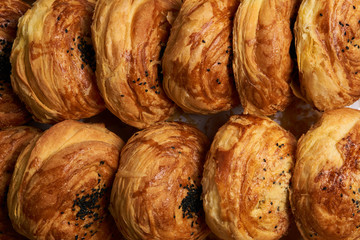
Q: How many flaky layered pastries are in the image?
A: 11